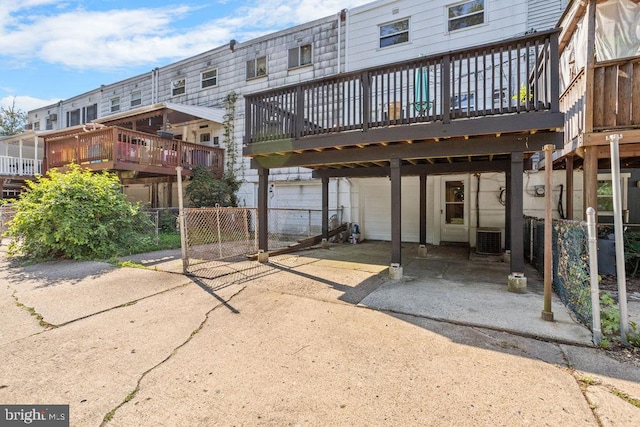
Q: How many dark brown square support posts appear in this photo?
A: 6